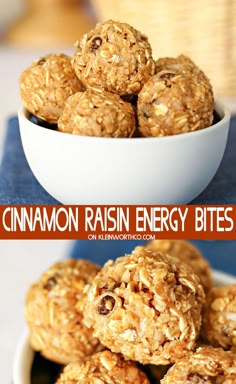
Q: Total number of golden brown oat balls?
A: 11